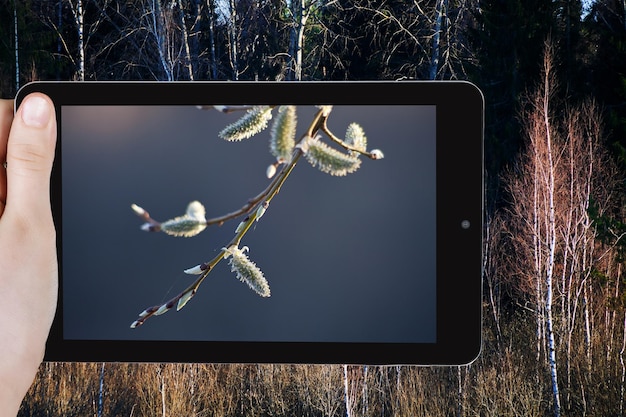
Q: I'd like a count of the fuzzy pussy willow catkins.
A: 6